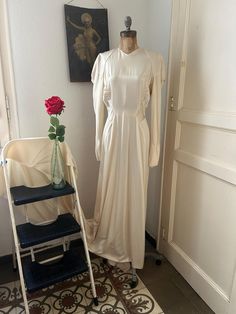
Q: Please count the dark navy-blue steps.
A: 3